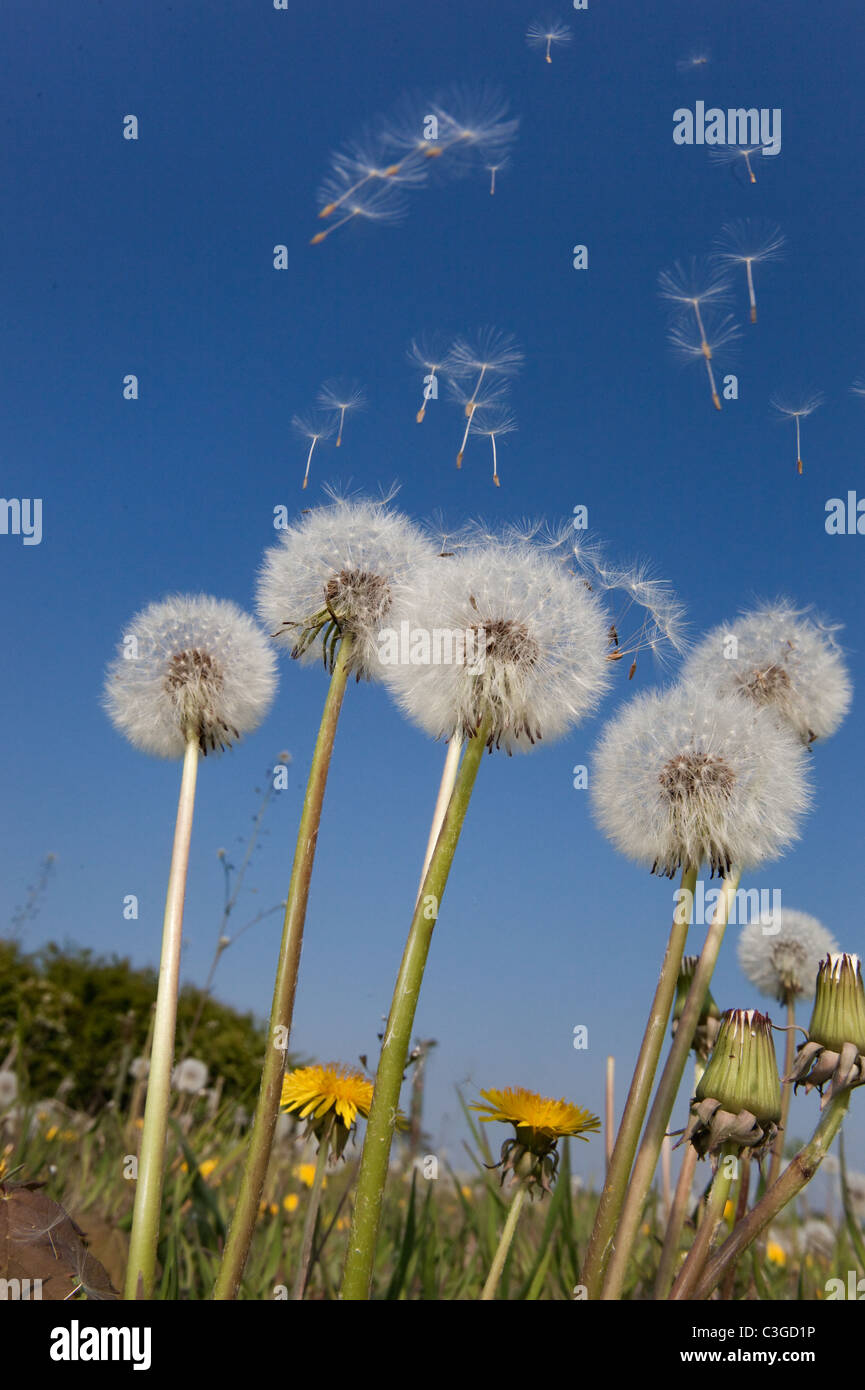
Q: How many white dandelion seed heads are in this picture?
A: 6